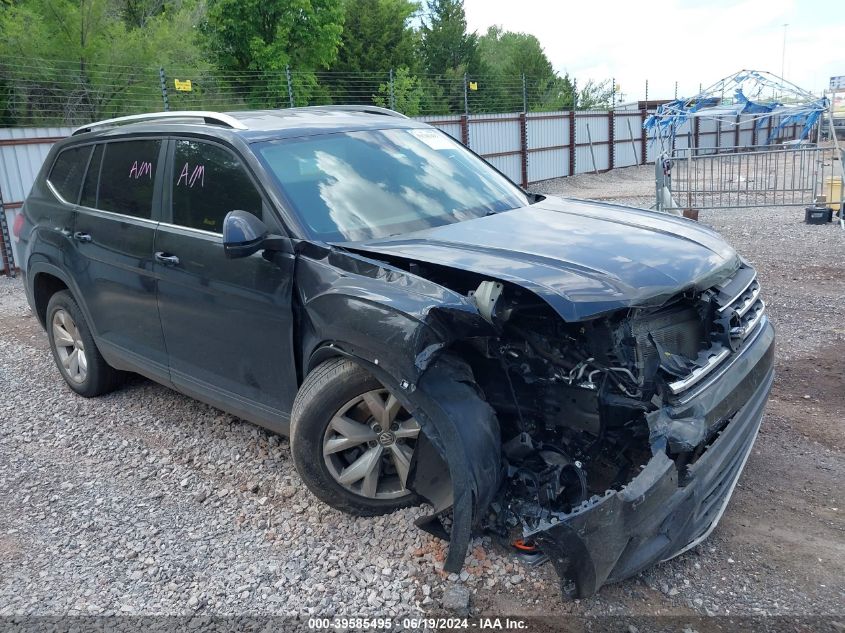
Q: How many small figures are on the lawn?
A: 0